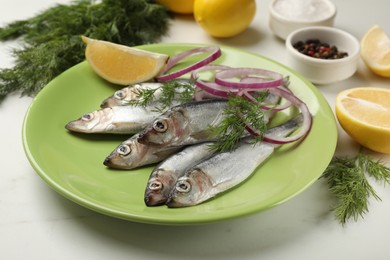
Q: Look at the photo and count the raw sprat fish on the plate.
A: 6